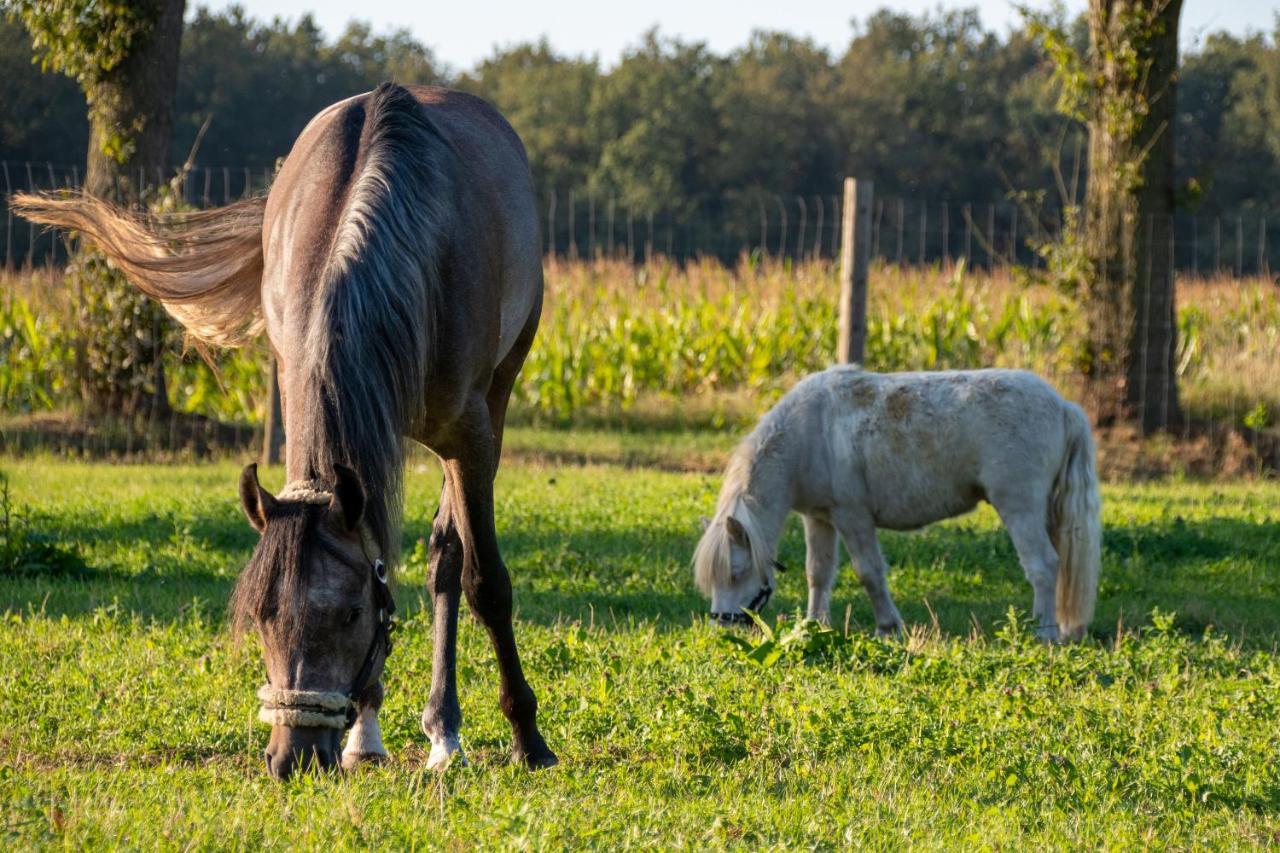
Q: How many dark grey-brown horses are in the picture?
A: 1